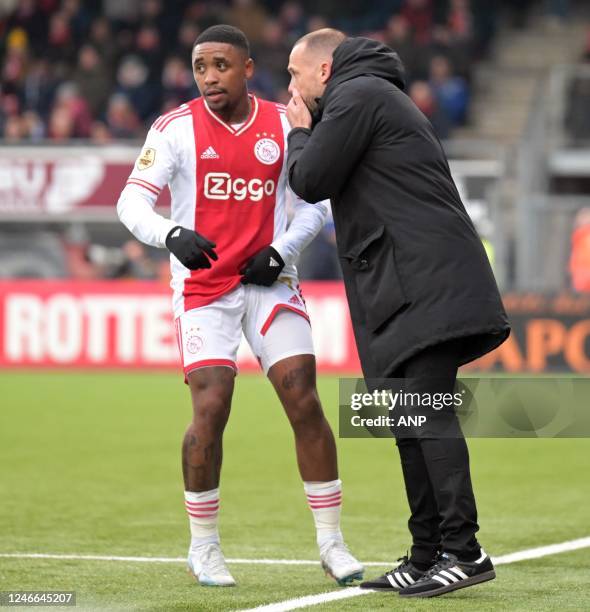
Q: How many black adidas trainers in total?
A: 2